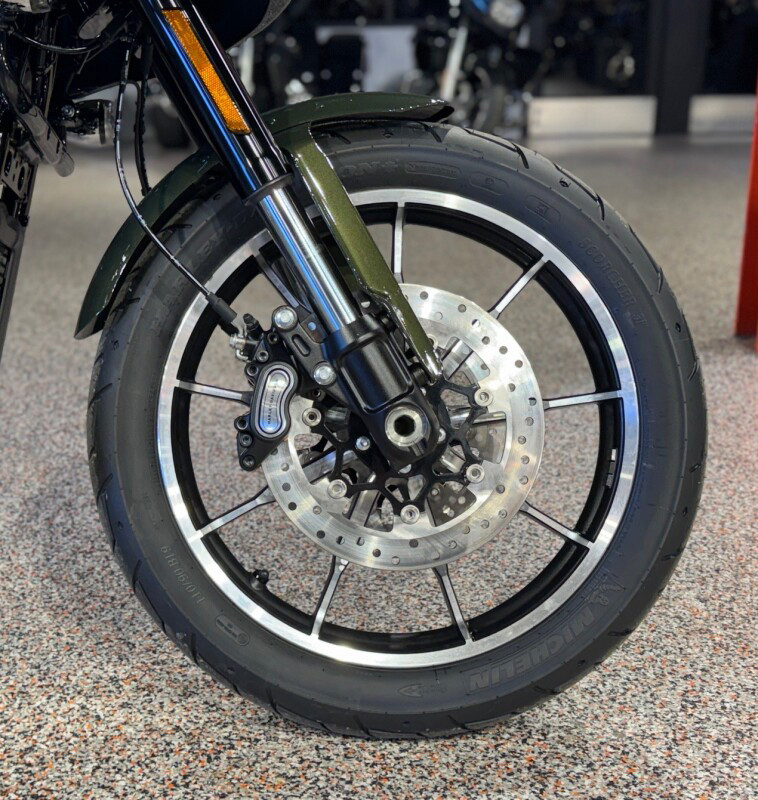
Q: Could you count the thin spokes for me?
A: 9